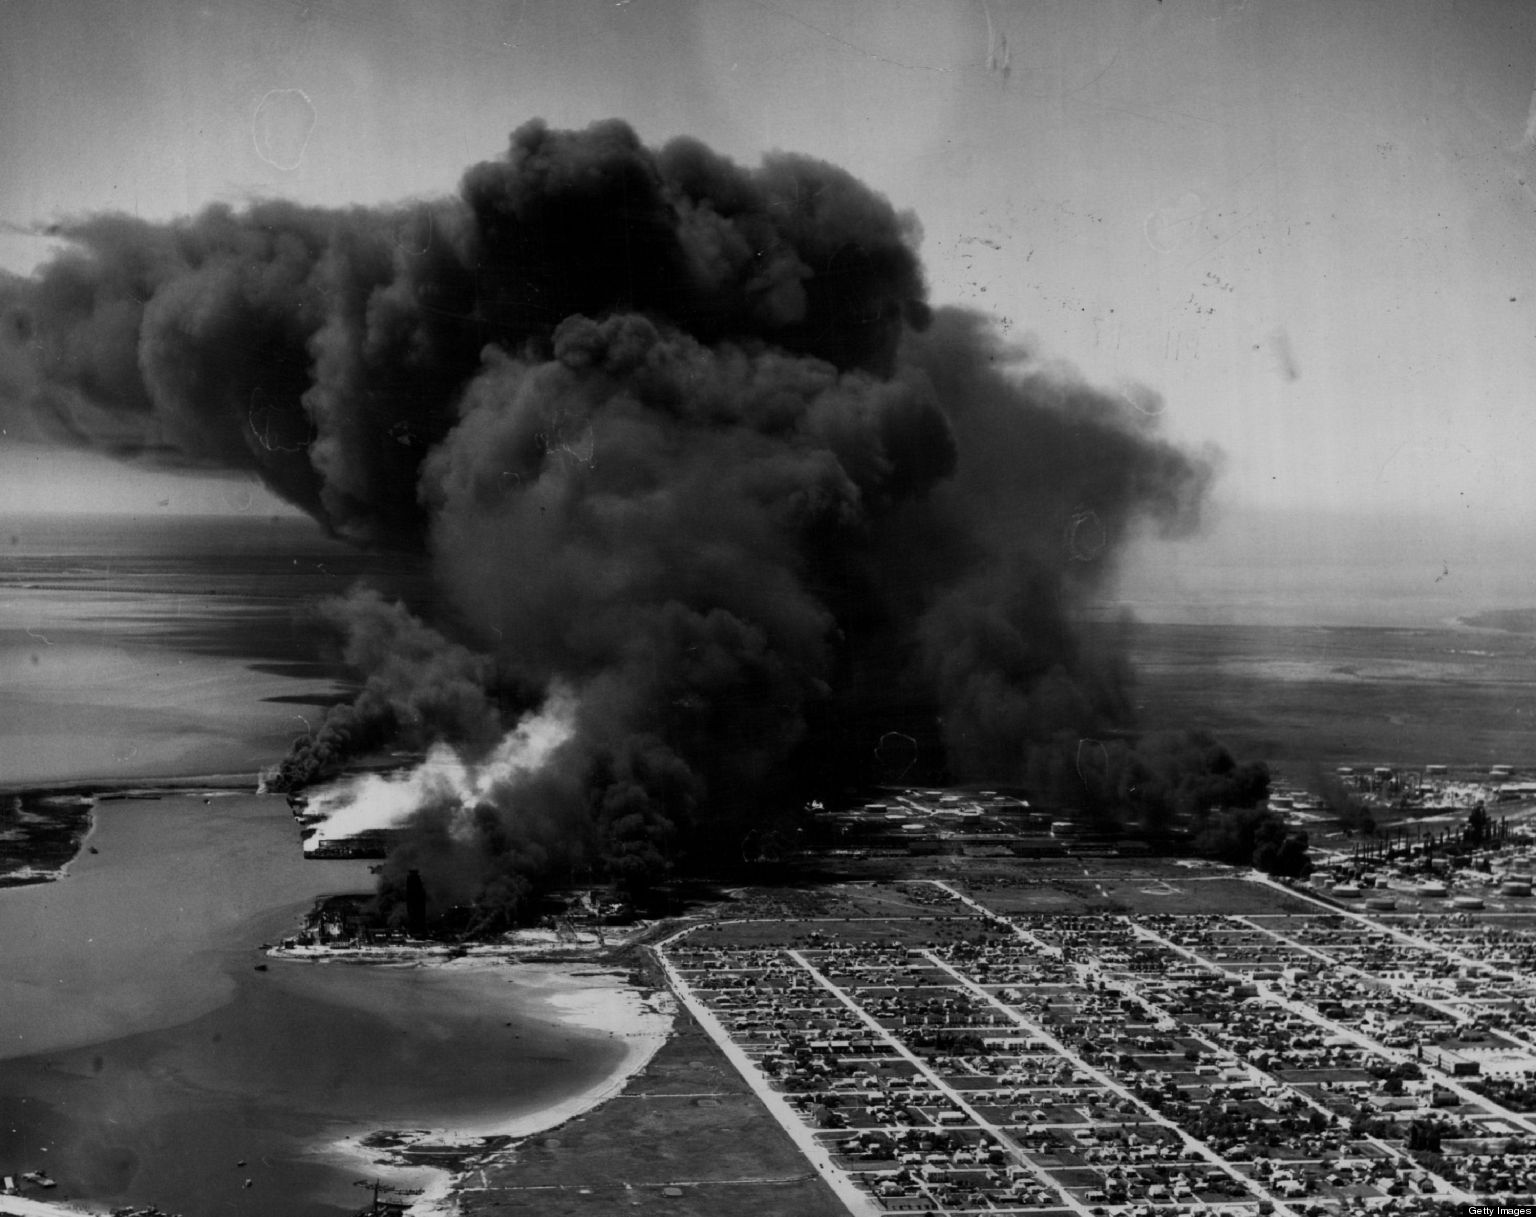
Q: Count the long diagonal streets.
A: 7